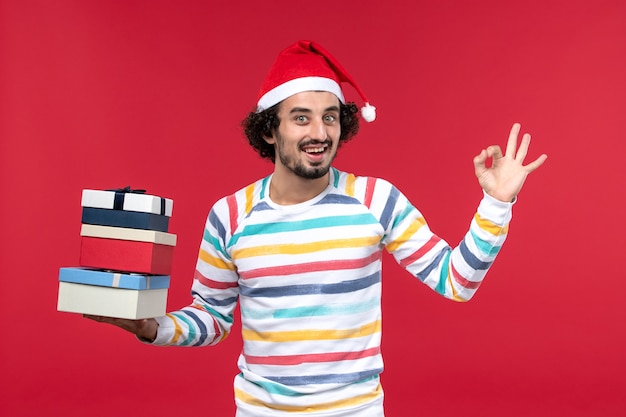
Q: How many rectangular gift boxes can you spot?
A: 3